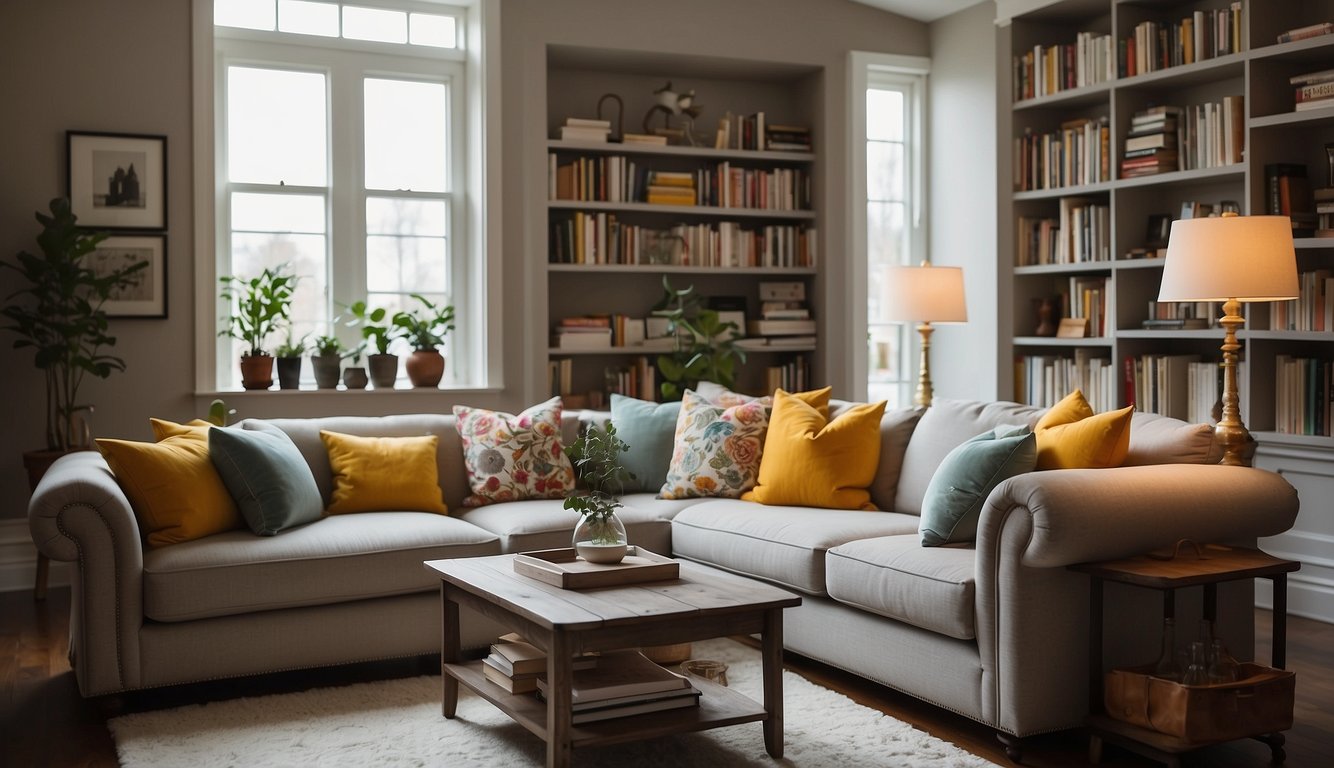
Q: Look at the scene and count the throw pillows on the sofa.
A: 12